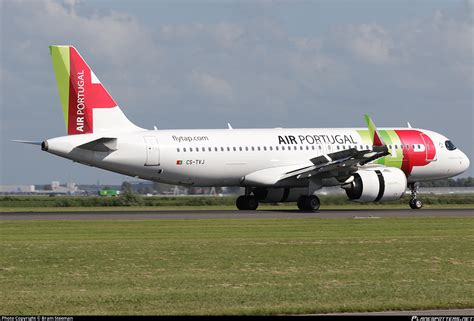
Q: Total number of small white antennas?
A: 3